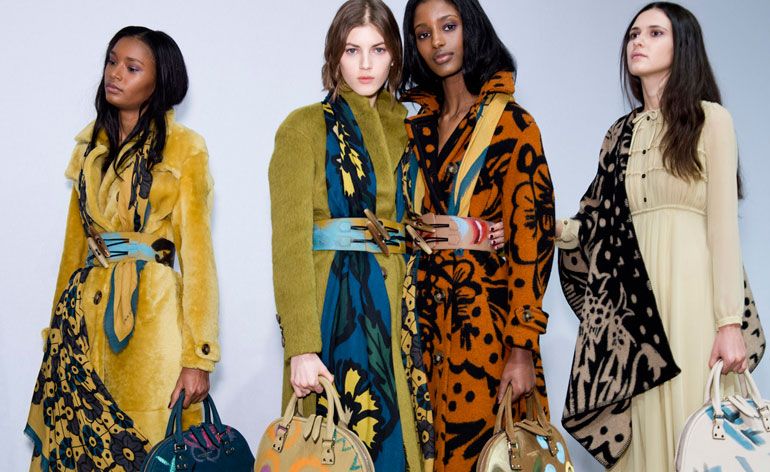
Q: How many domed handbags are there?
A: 4